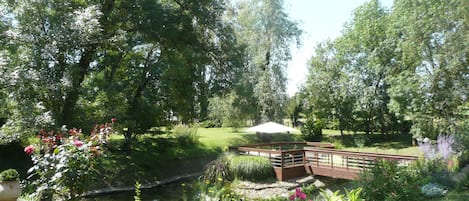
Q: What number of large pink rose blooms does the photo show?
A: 2